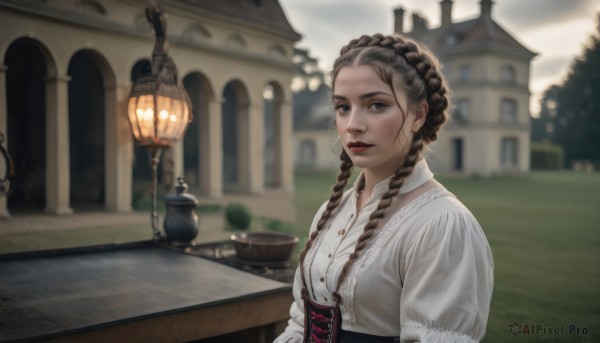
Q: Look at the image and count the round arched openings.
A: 6